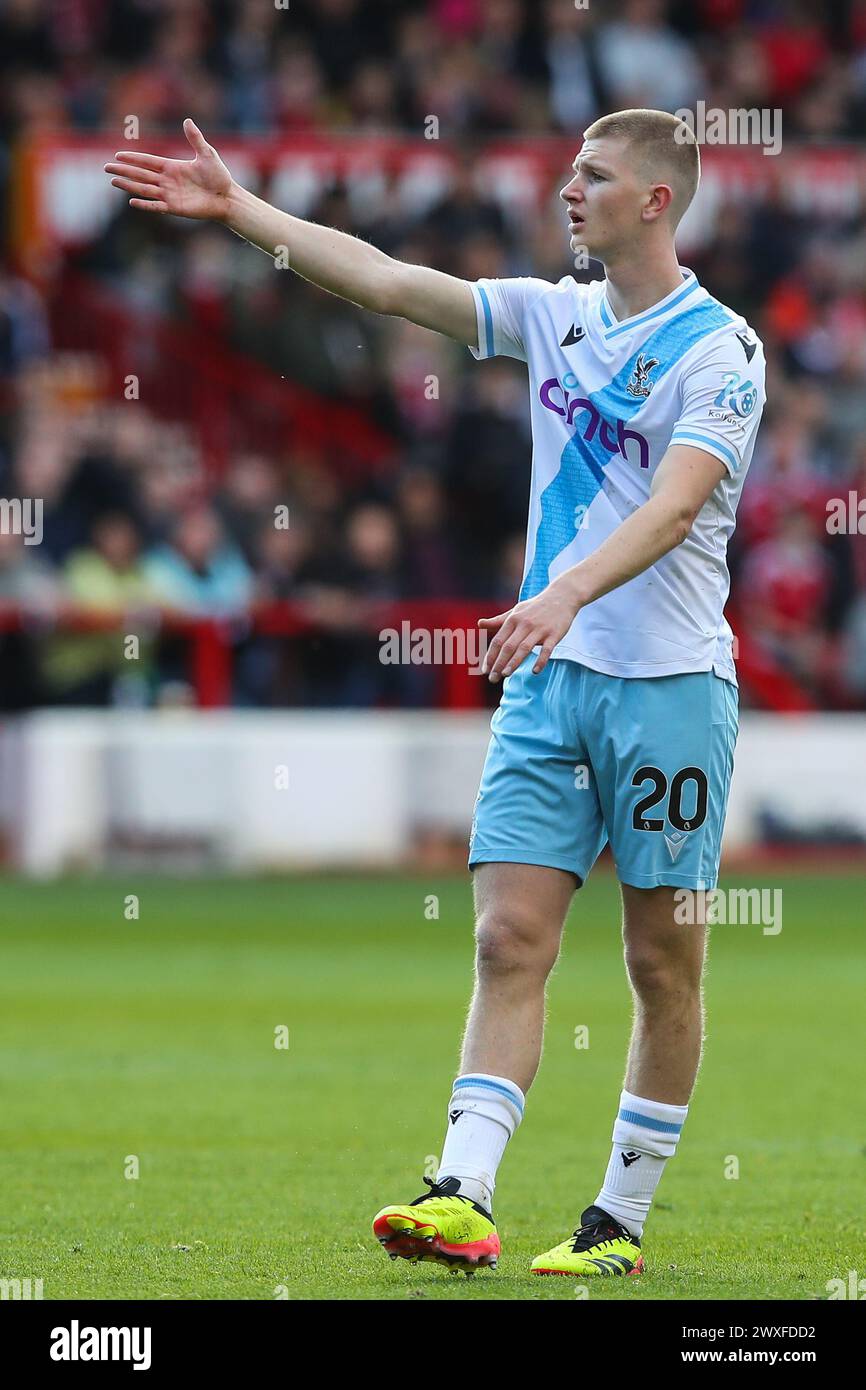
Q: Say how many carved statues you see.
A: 0